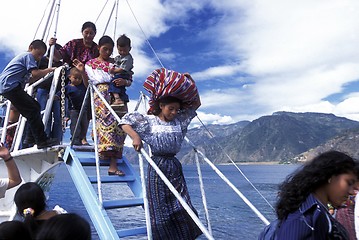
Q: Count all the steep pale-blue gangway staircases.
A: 1